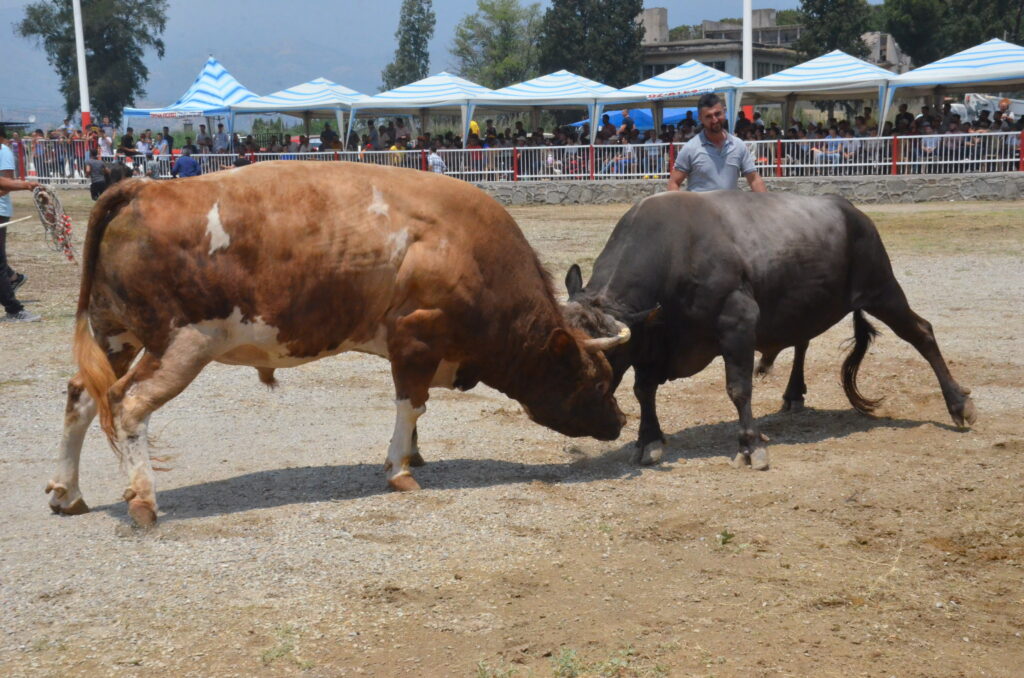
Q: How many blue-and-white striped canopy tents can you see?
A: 7